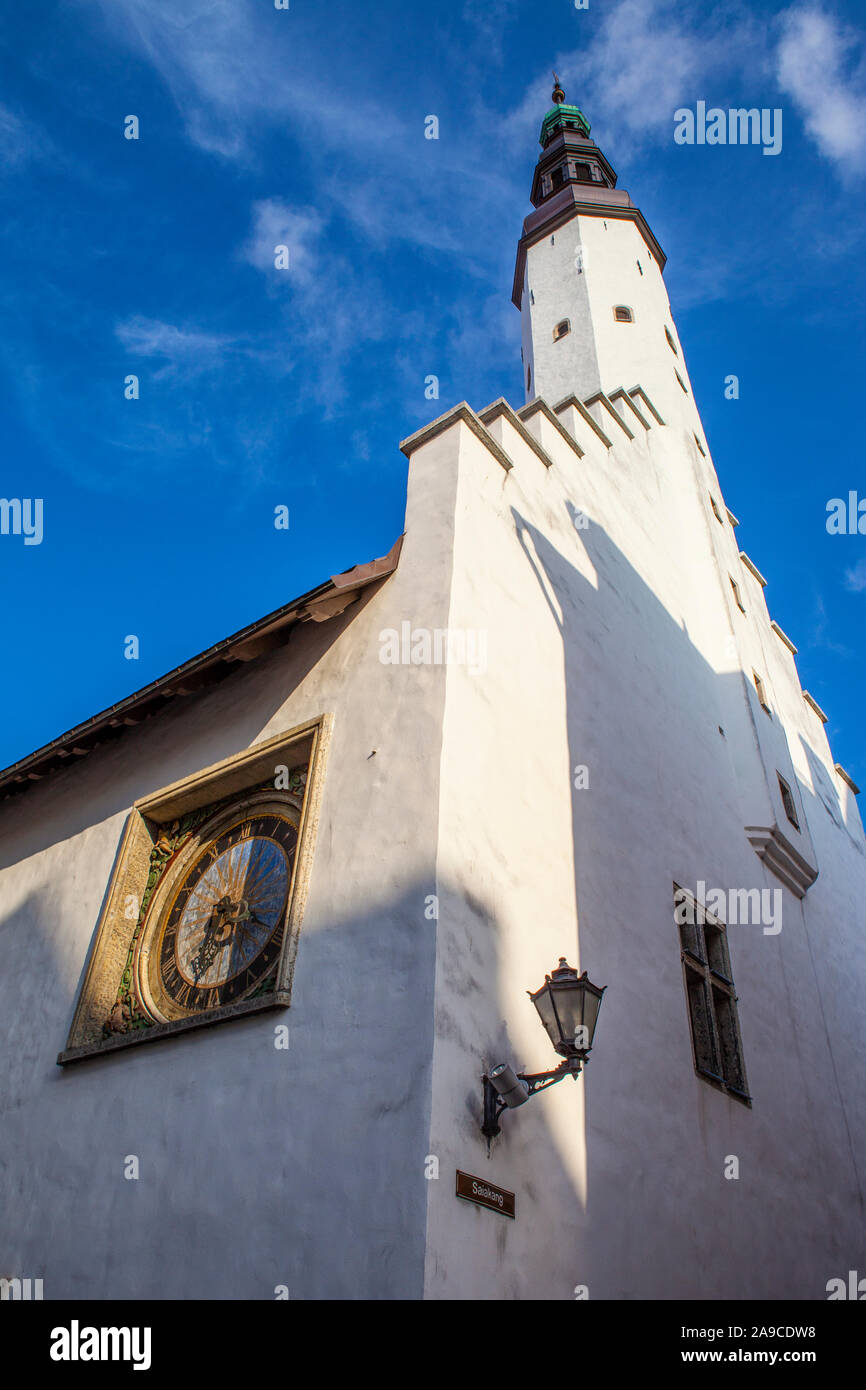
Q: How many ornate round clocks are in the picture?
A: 1